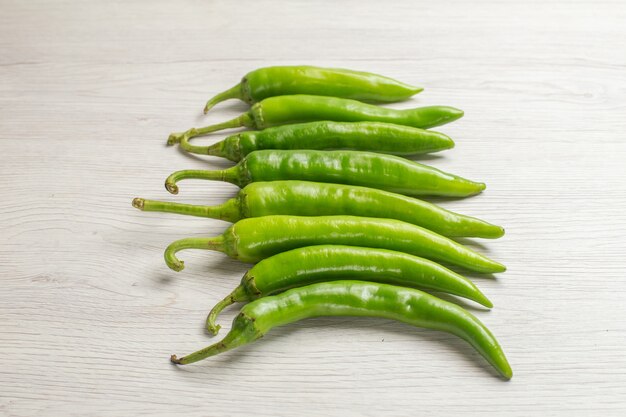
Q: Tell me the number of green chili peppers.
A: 8